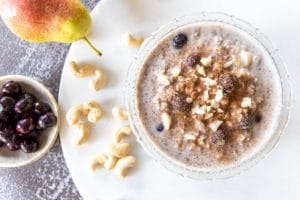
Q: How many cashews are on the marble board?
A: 12